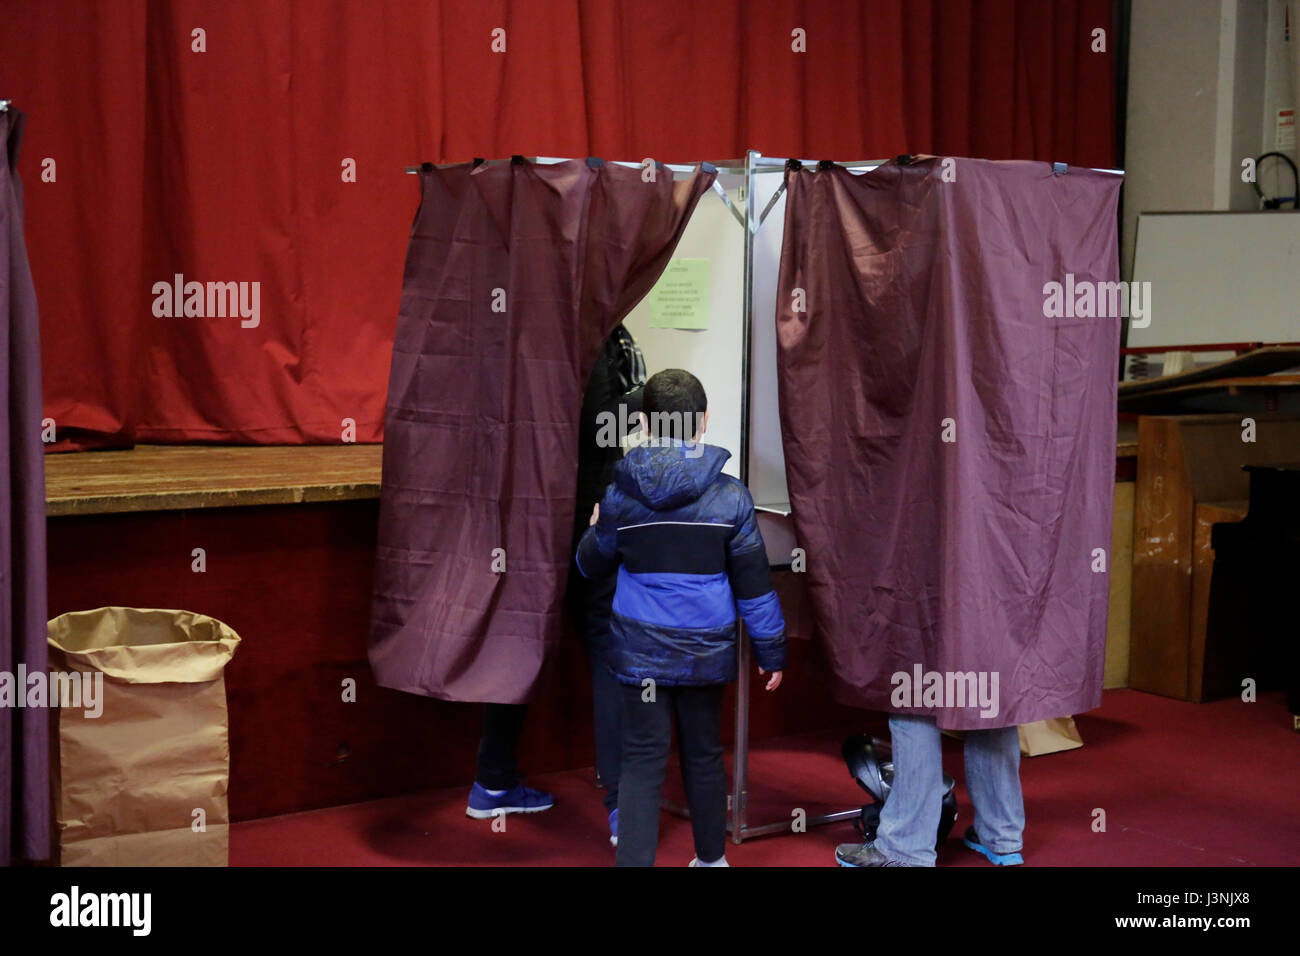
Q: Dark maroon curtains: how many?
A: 3